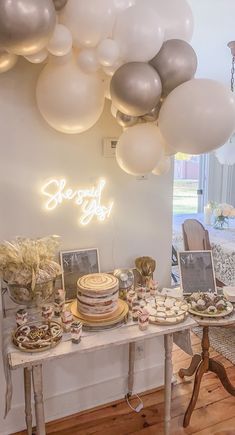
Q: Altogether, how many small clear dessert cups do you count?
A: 11